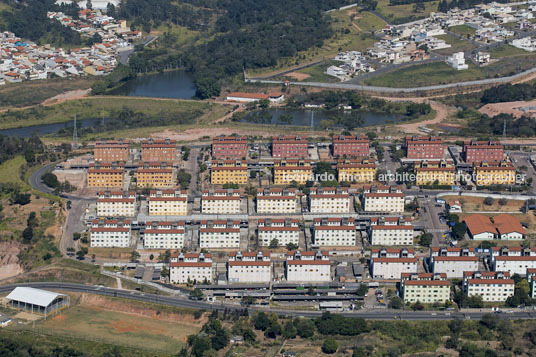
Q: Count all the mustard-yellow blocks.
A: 7